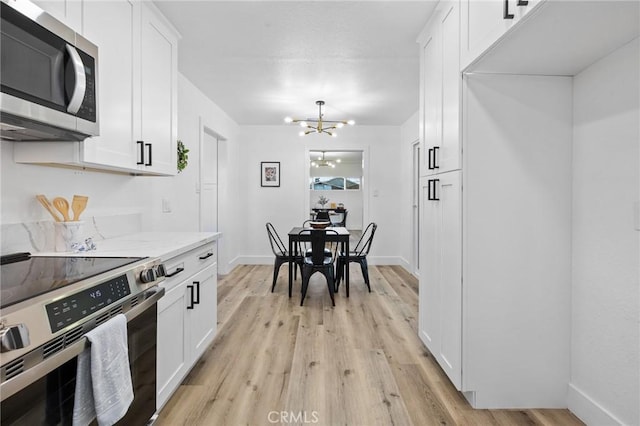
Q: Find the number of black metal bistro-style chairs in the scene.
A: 4